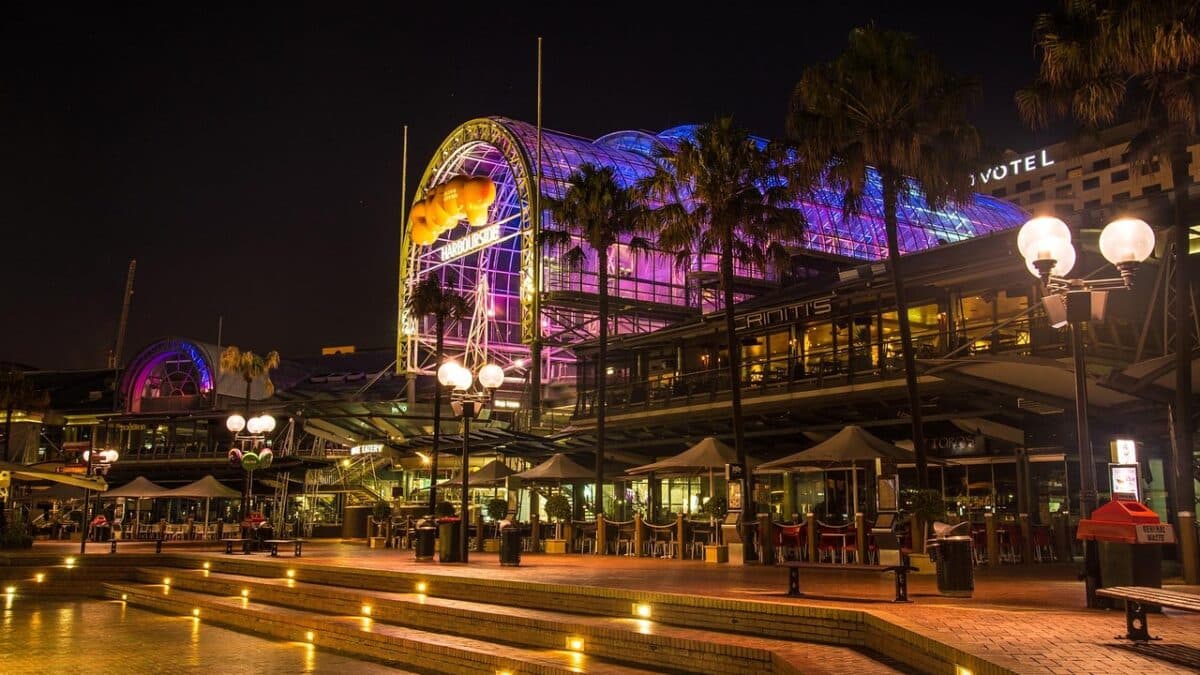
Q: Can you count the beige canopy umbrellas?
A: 6